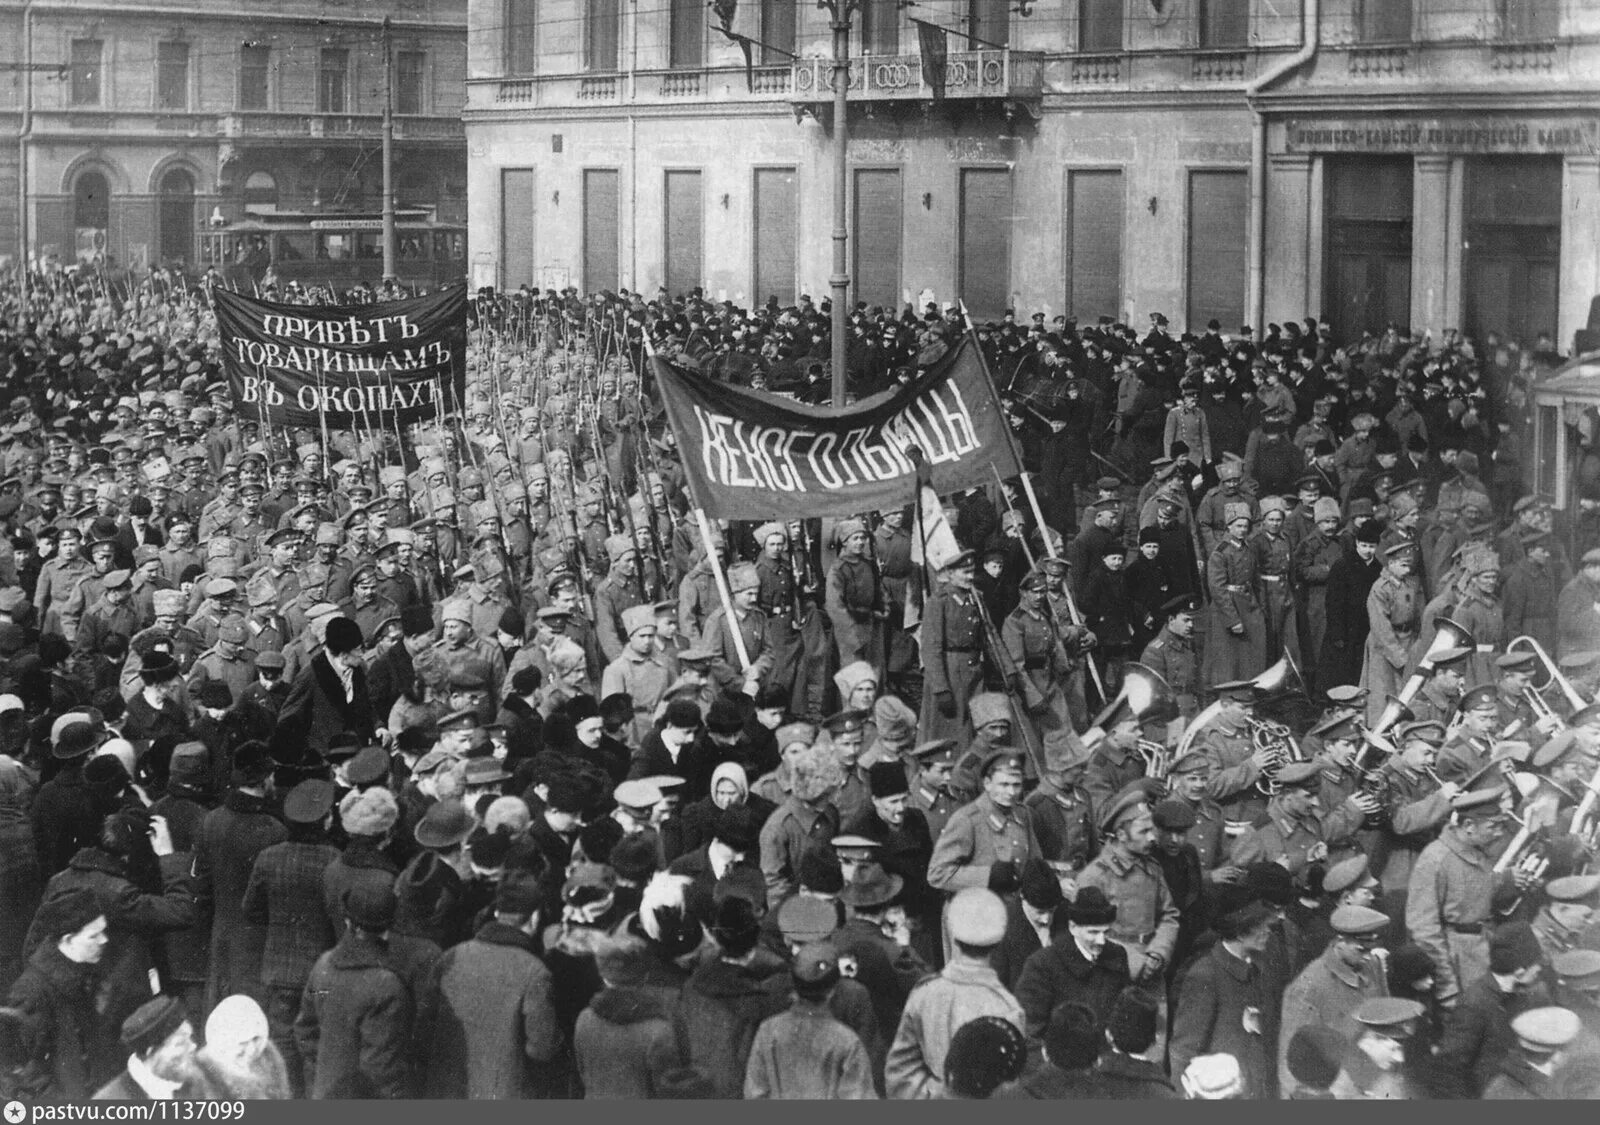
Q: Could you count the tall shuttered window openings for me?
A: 8